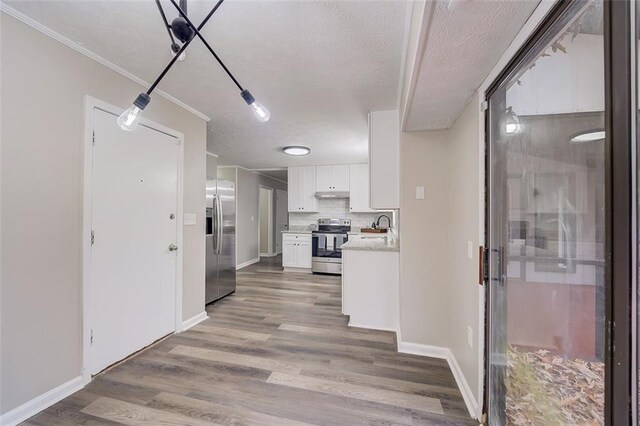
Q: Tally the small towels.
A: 3